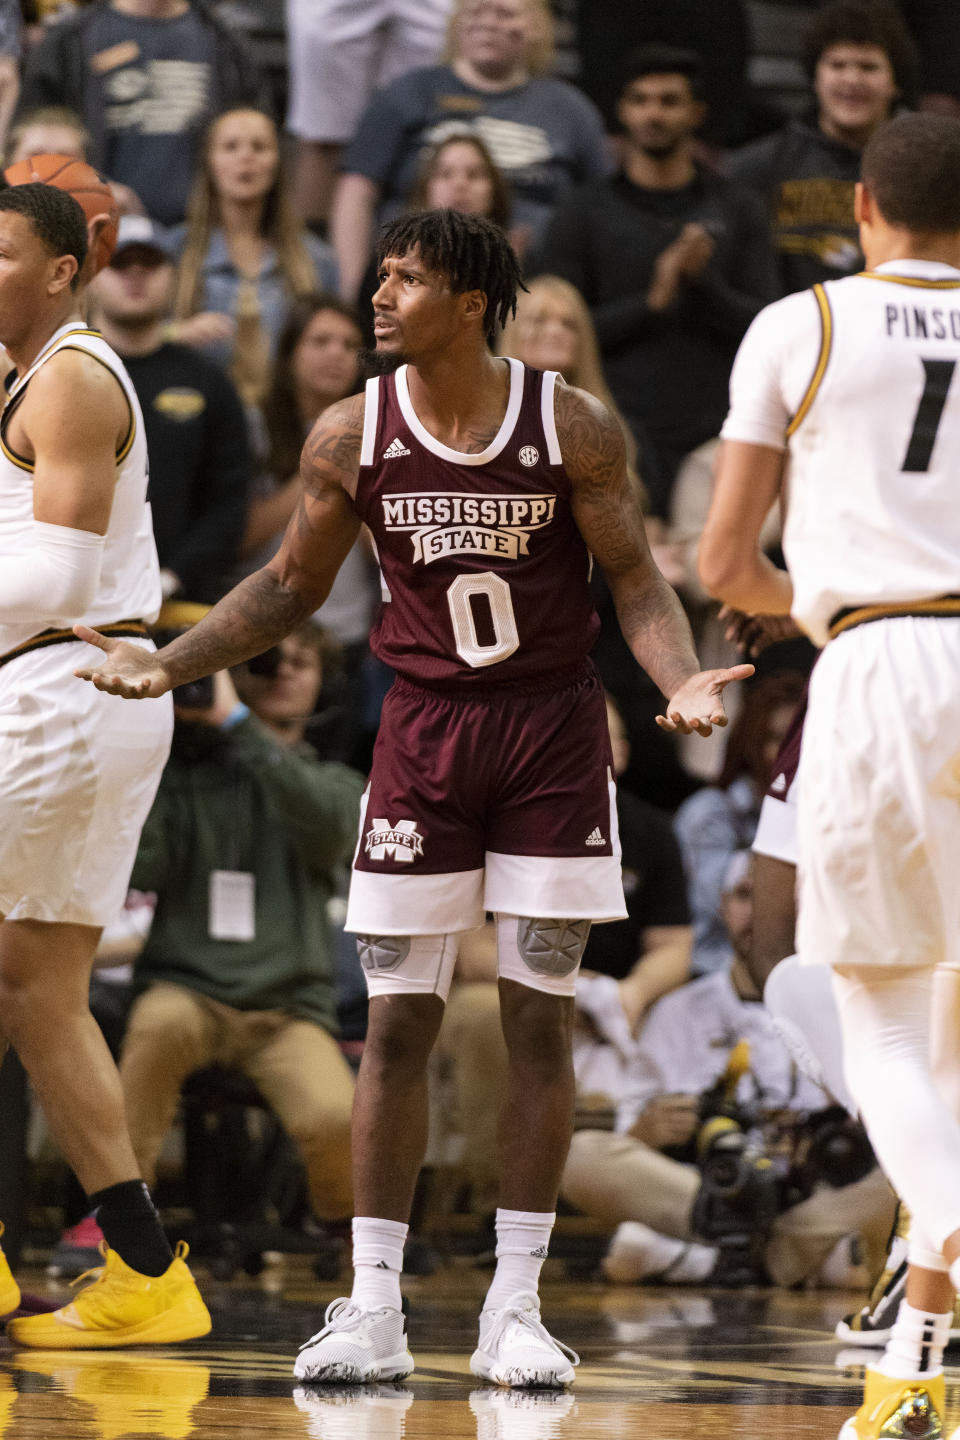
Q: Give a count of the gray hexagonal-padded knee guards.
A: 2